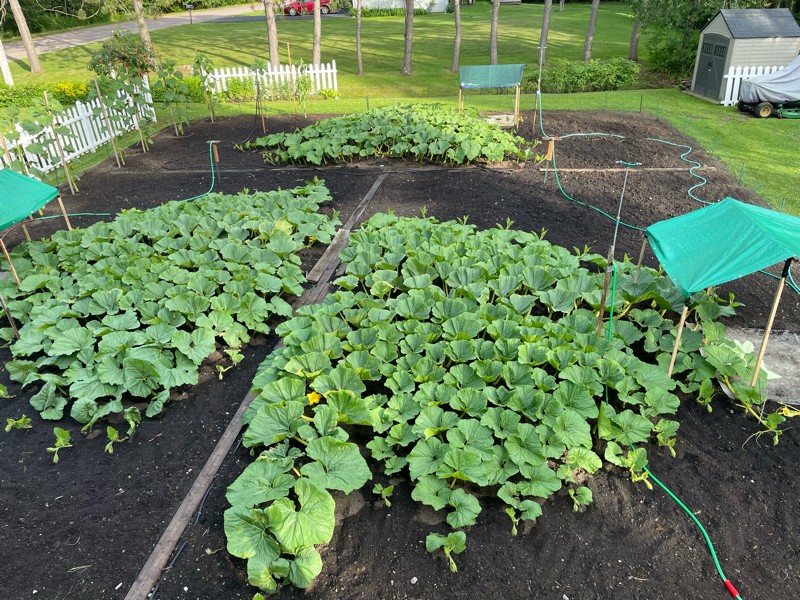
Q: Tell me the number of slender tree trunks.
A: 12